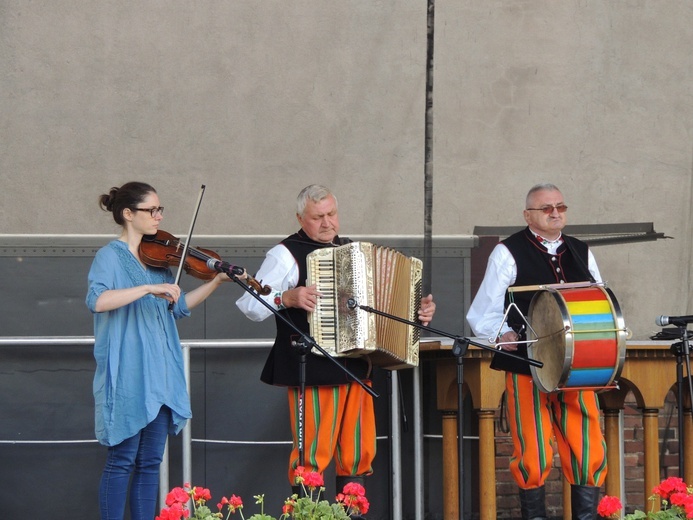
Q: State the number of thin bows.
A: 1